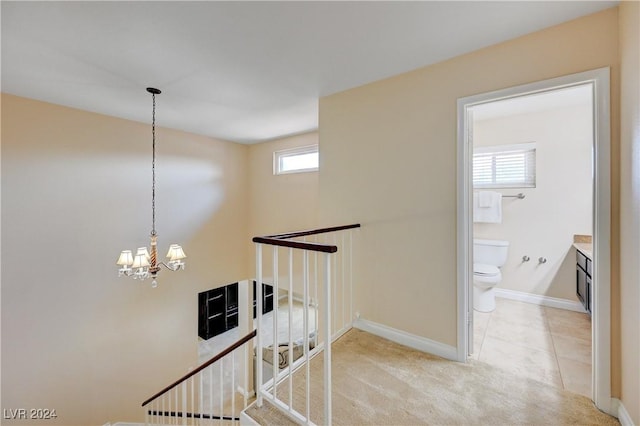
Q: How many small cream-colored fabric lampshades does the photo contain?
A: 5